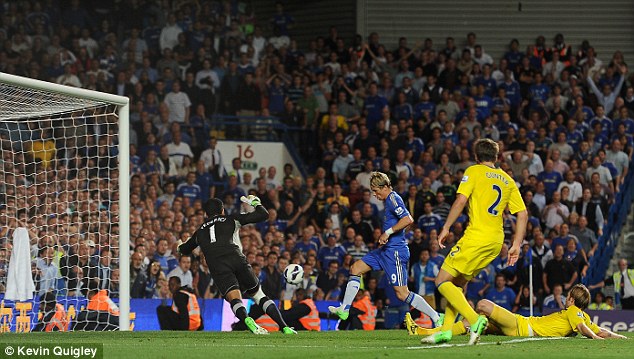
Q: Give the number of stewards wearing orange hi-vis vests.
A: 7